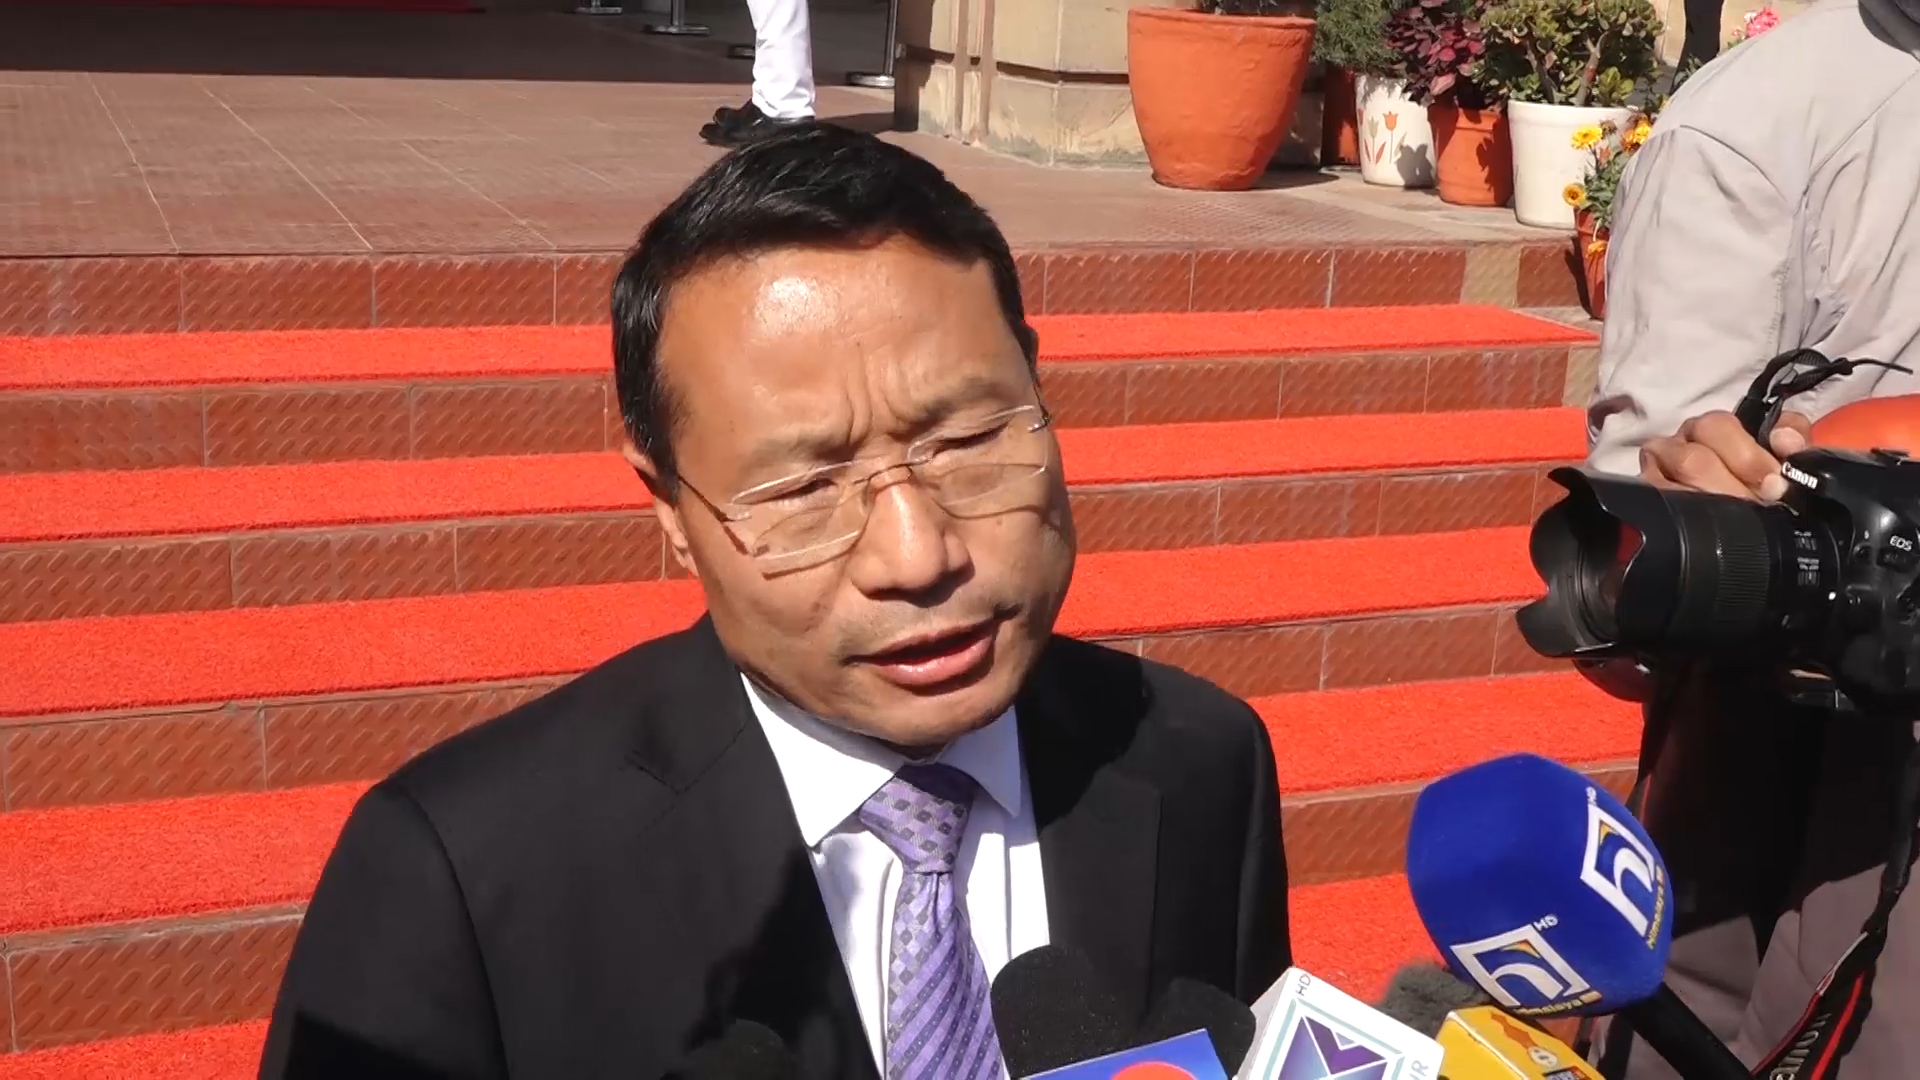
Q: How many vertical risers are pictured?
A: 5